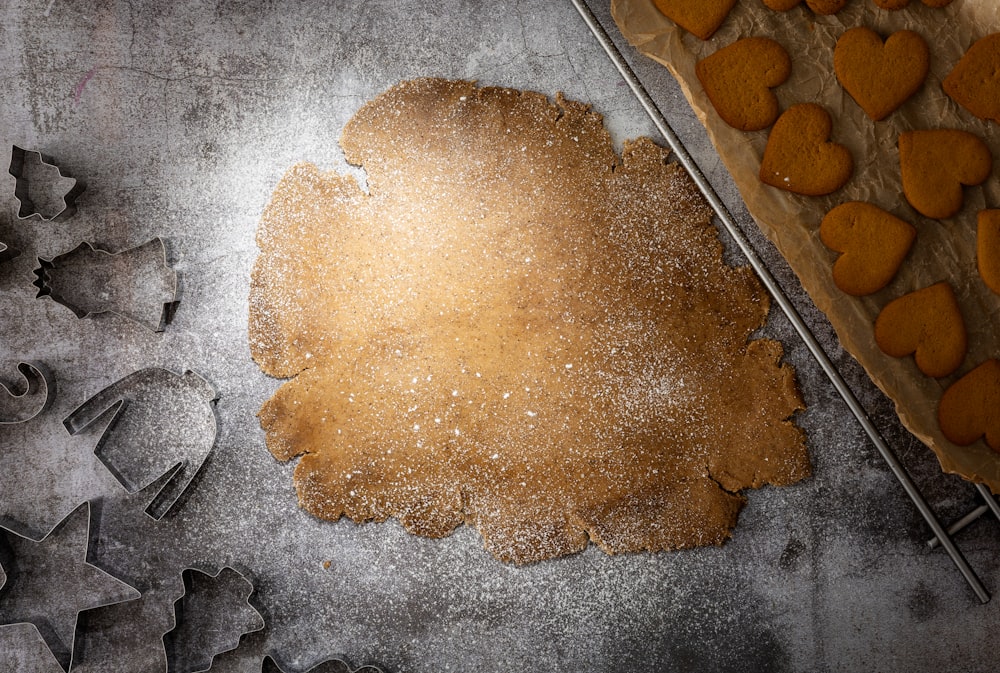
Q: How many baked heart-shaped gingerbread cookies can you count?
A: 12